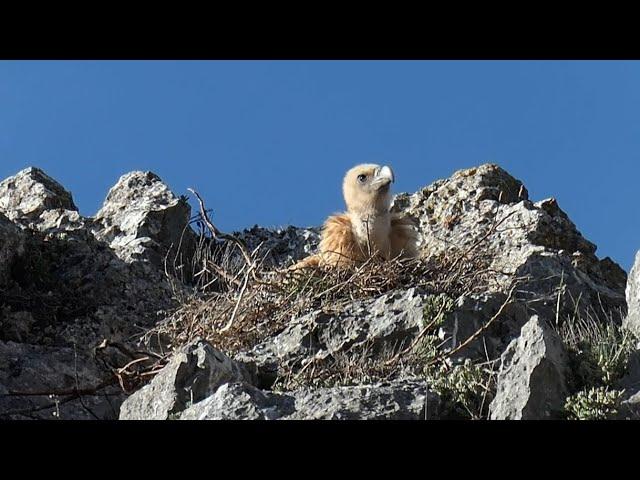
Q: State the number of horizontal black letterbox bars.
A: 2